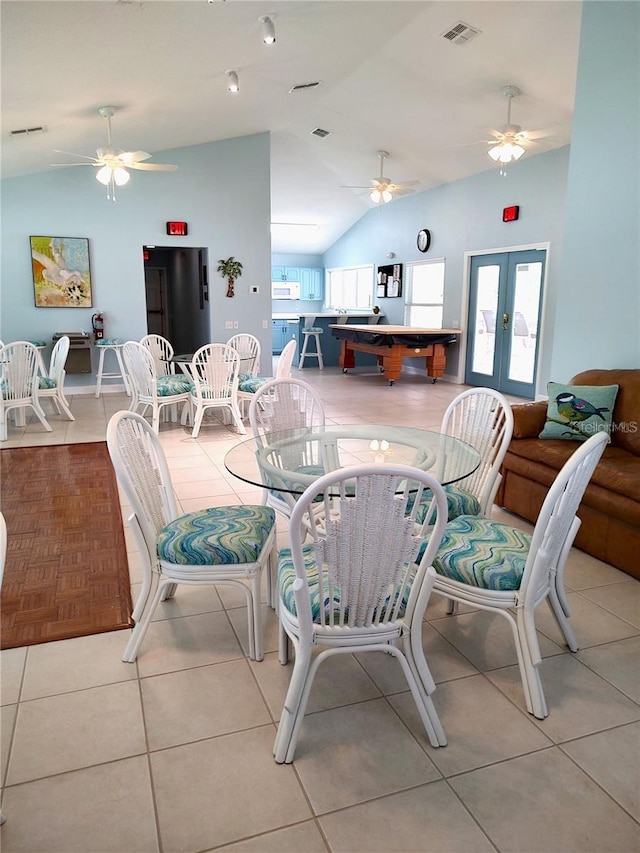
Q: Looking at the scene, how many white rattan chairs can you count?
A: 12